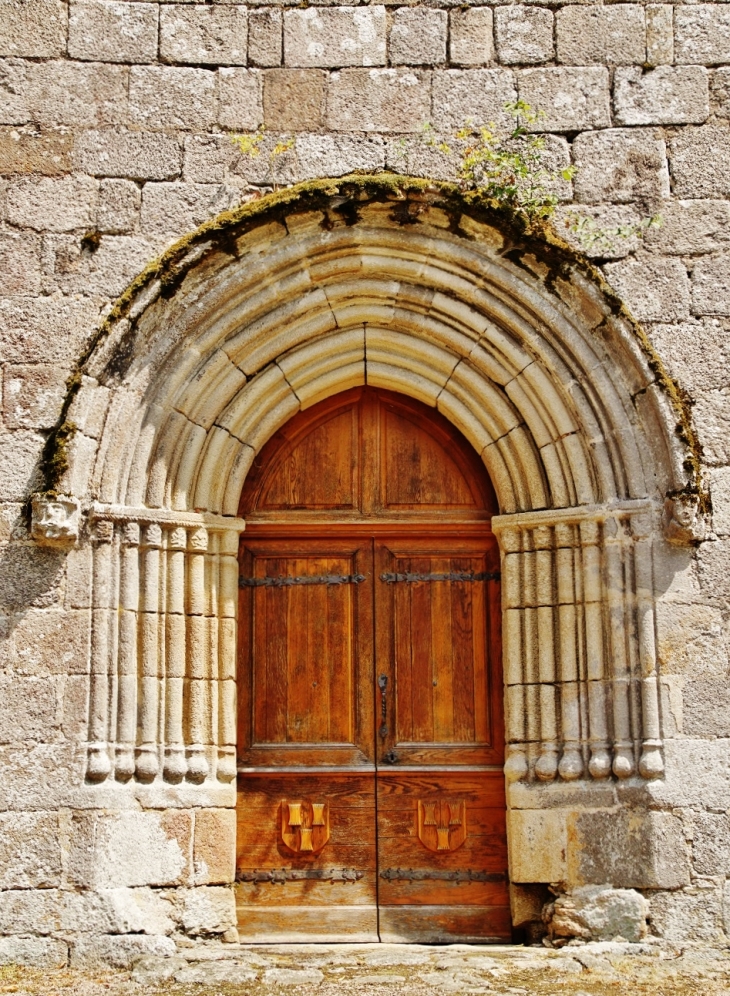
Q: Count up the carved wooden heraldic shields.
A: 2